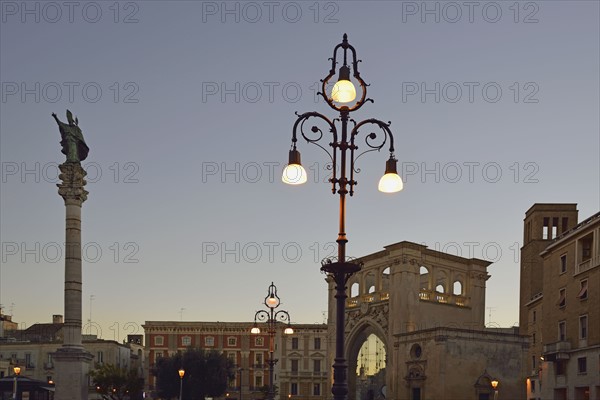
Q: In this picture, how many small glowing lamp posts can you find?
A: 3